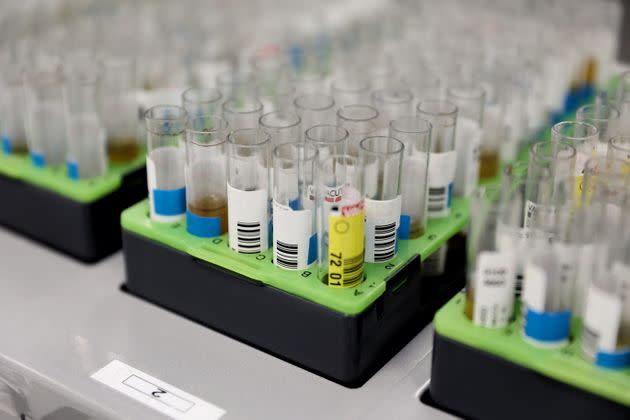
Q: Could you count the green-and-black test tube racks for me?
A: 3